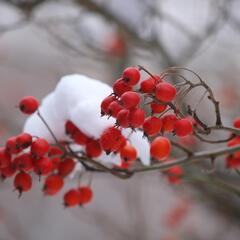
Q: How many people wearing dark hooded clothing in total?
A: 0